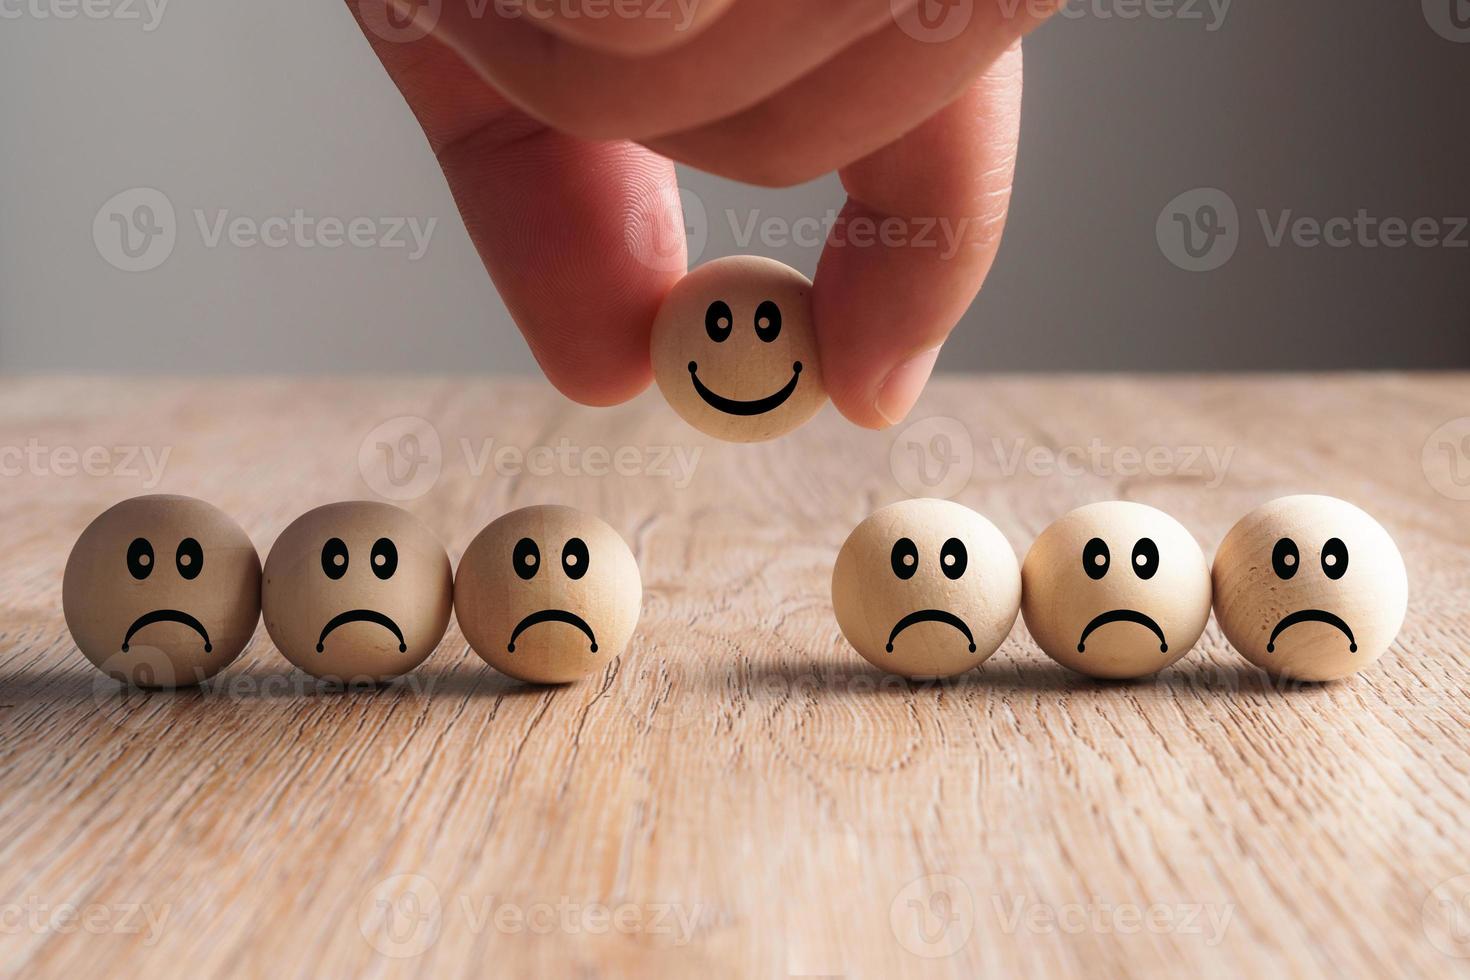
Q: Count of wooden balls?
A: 7